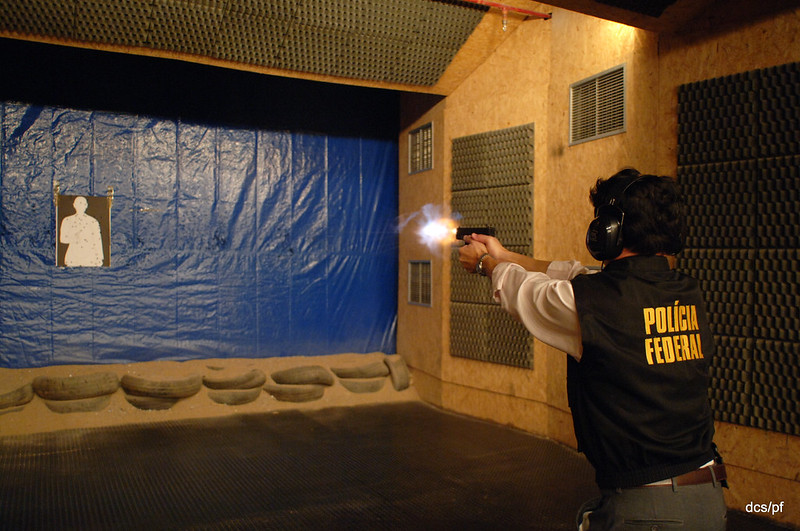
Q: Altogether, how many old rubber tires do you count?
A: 13